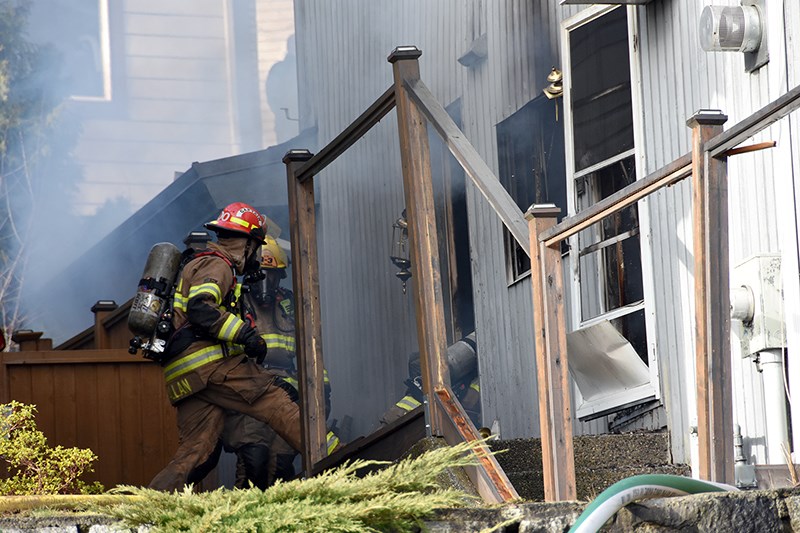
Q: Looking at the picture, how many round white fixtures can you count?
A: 2